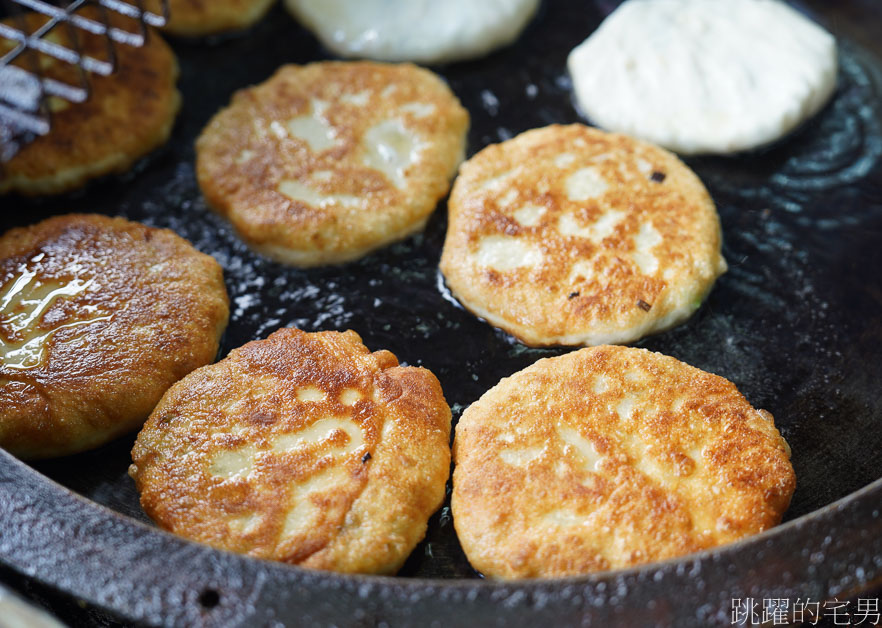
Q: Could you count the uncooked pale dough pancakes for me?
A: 2